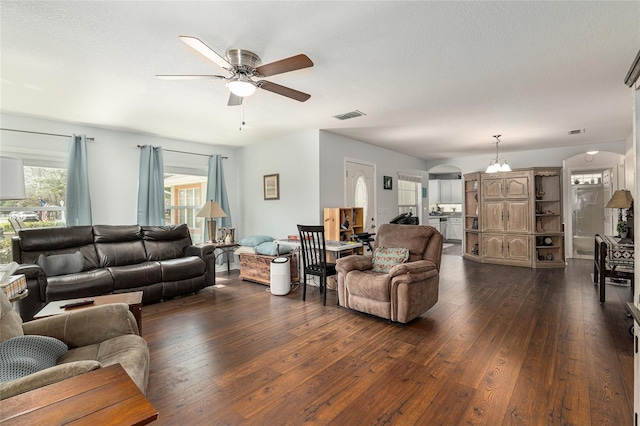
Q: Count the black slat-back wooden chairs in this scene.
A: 1